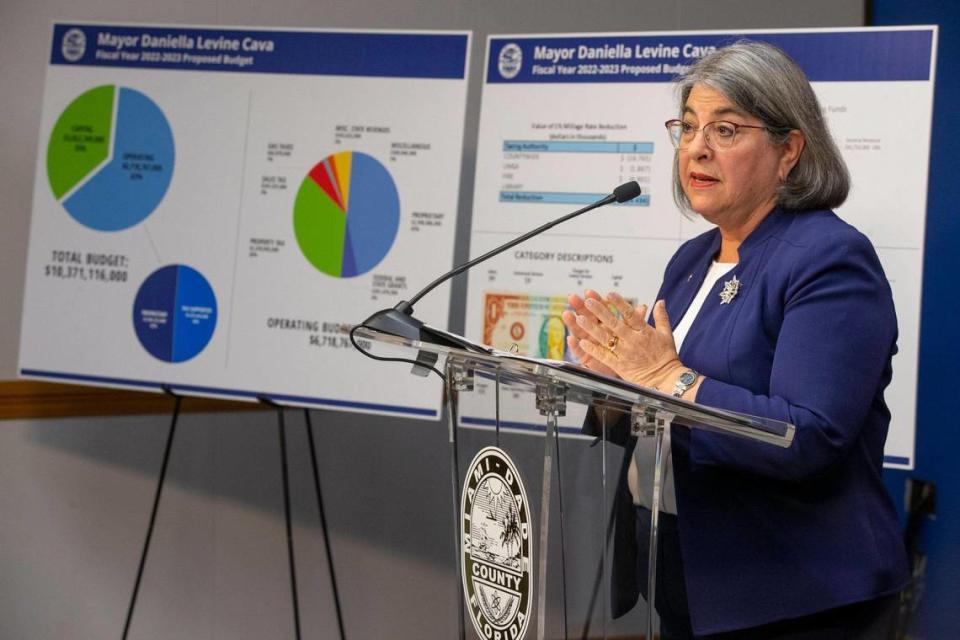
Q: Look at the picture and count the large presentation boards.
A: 2